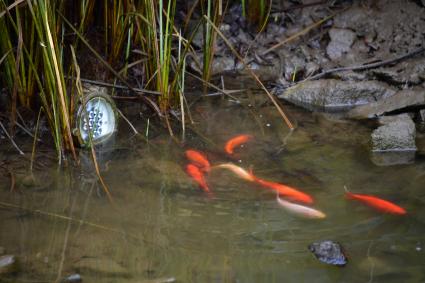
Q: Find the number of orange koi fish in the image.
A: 5